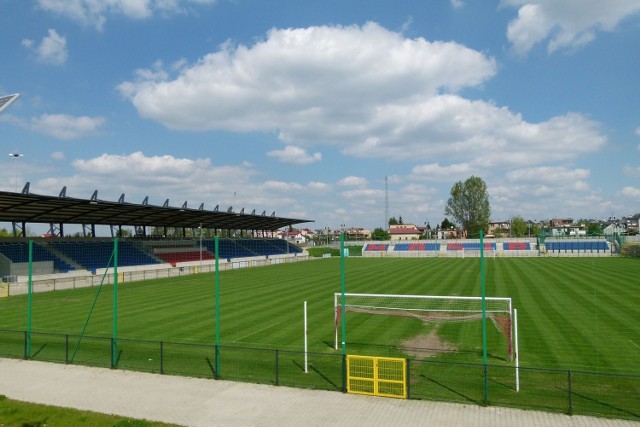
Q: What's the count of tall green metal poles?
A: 5